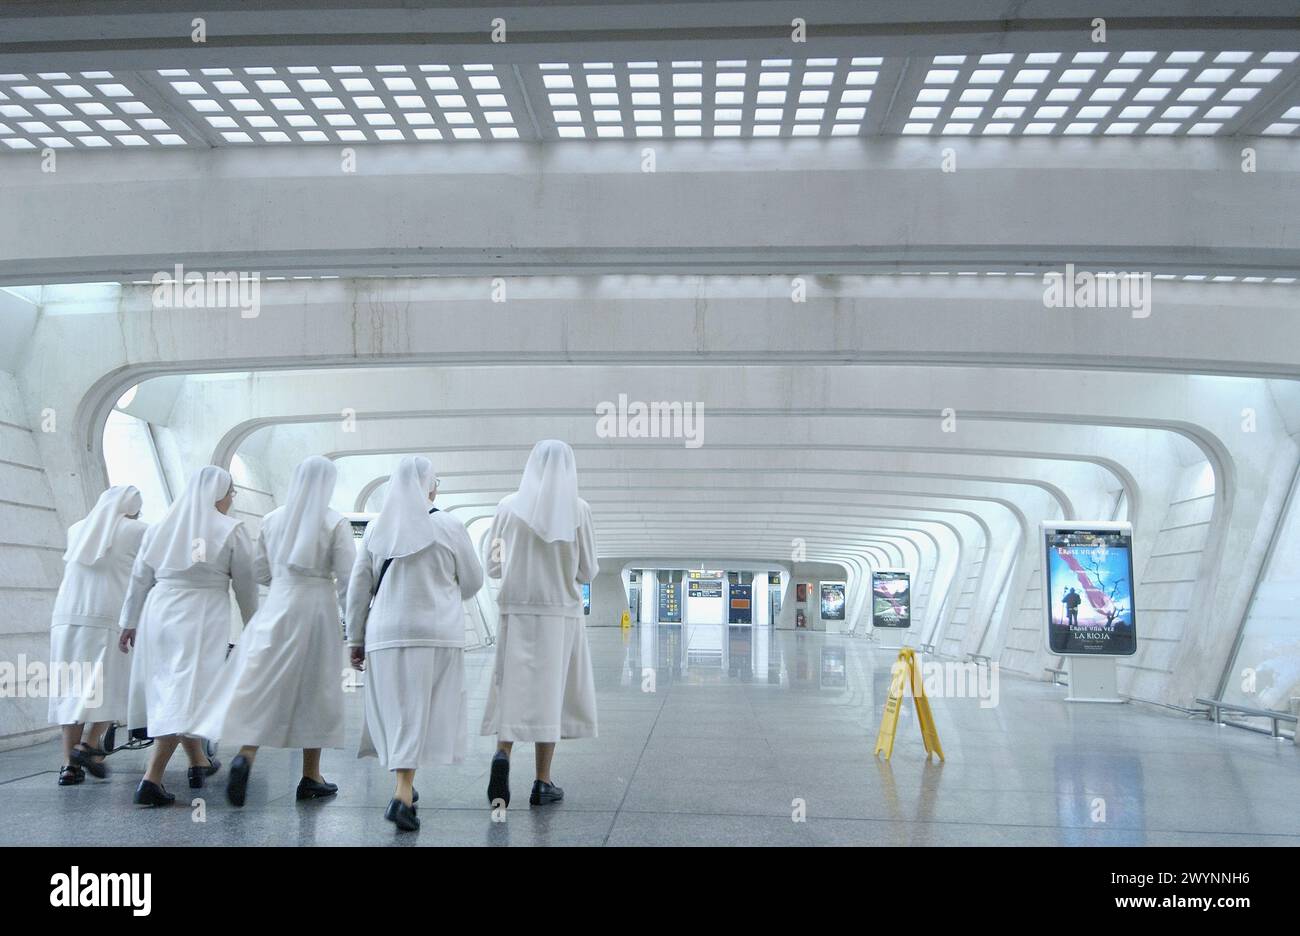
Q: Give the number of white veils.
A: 5